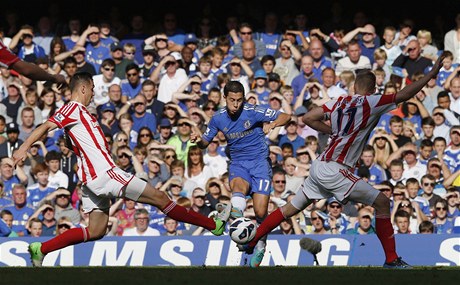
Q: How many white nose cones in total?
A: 0